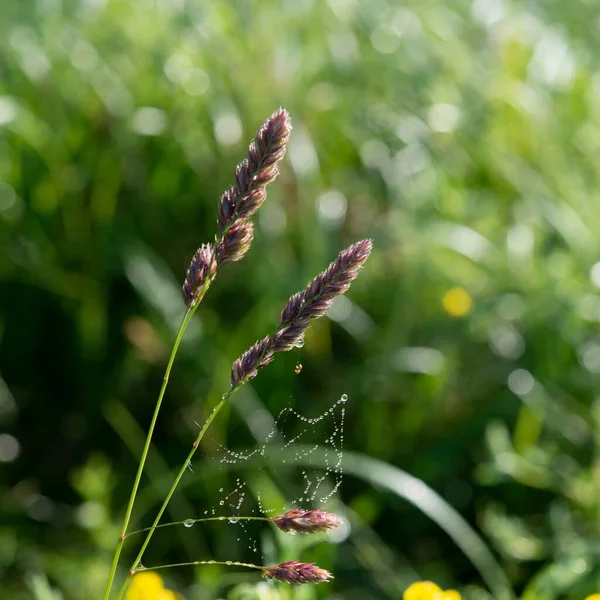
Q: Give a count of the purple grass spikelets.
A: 4